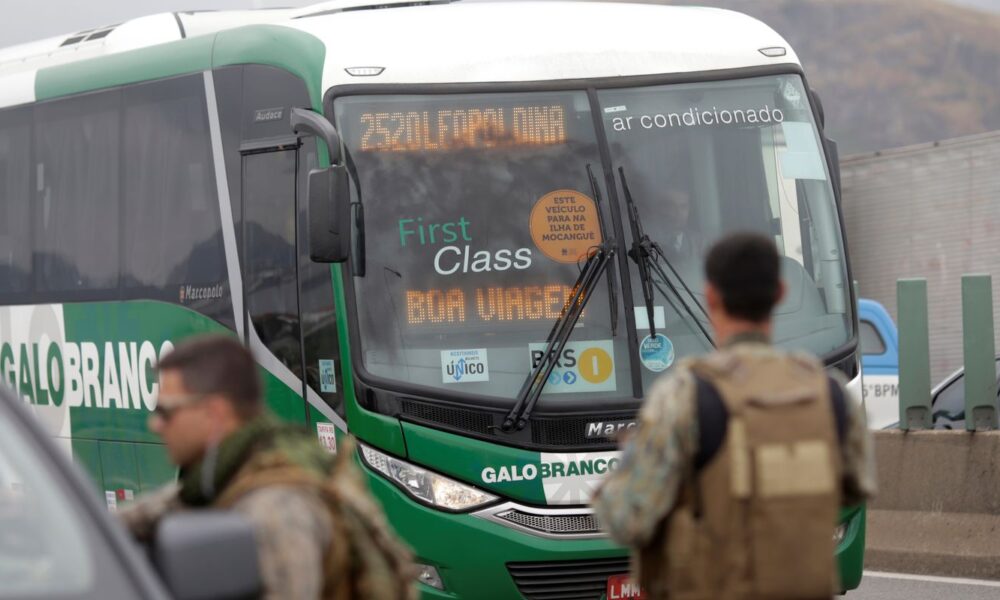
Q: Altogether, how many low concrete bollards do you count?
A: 0